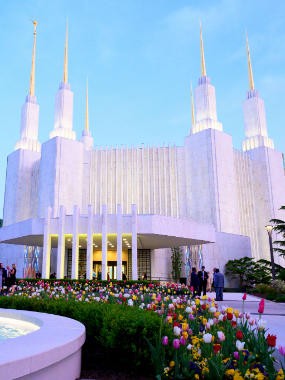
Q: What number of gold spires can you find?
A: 6